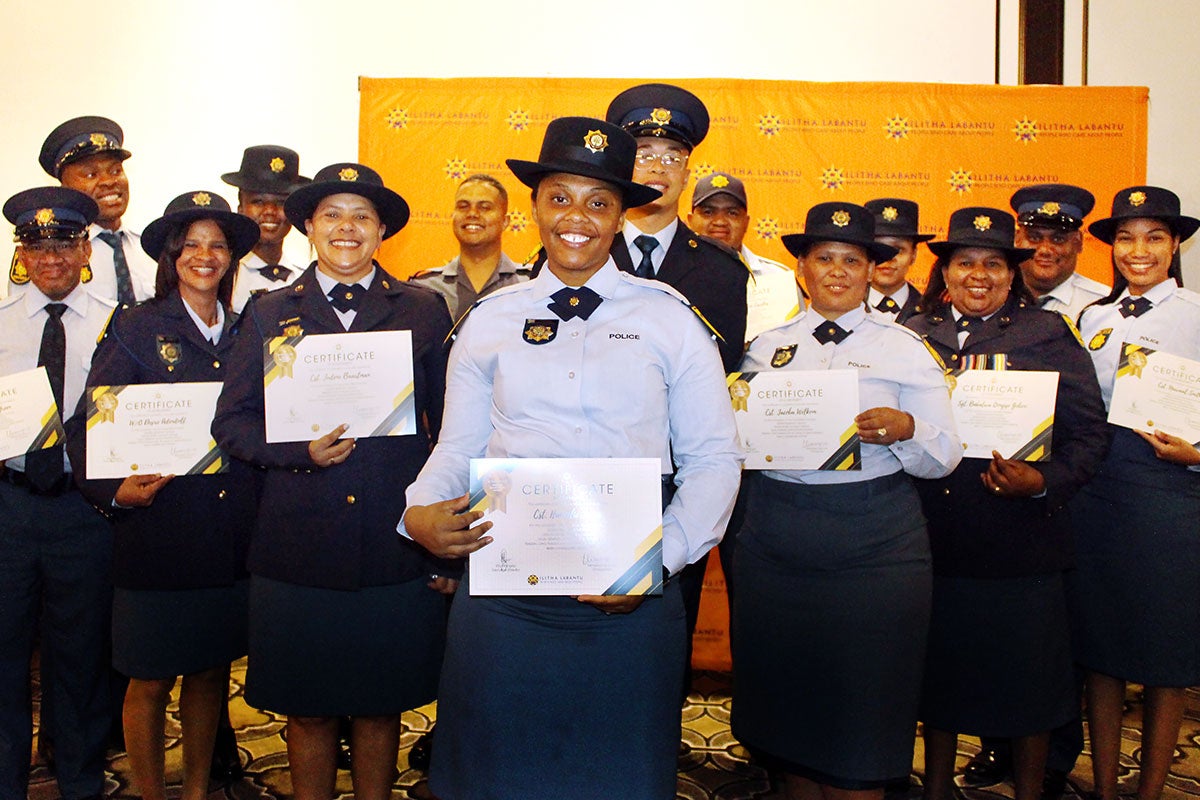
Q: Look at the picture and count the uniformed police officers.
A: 14